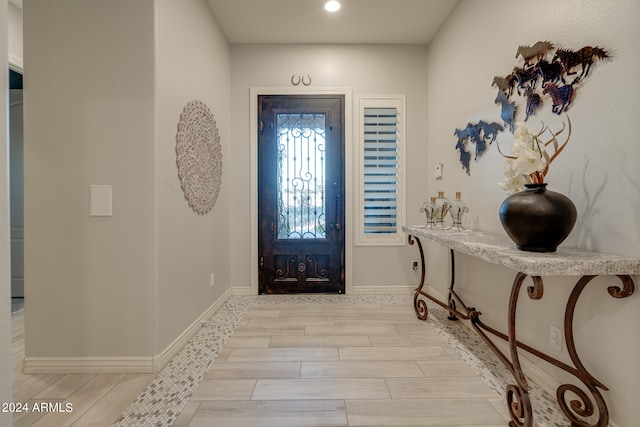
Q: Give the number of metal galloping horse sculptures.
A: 13